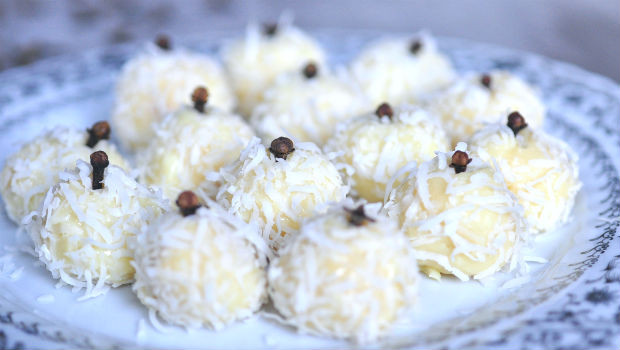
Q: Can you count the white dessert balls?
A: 14